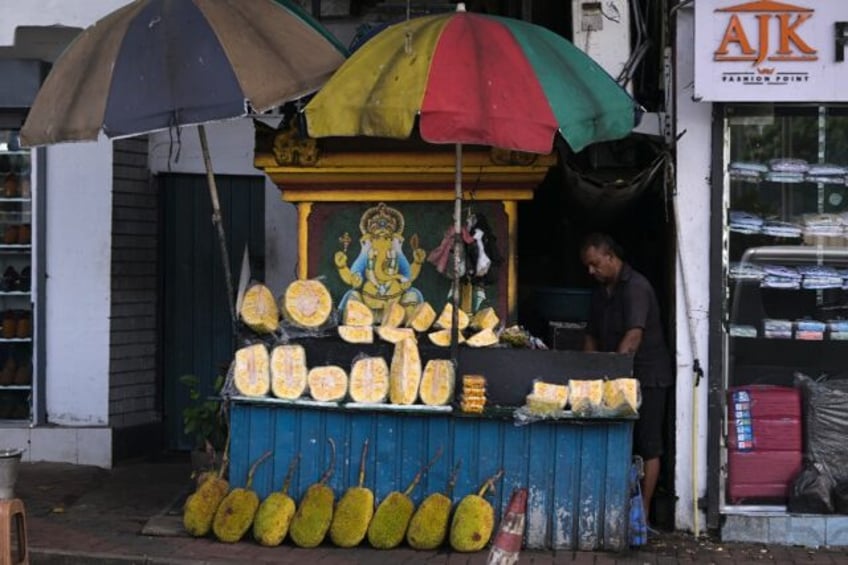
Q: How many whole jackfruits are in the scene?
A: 8